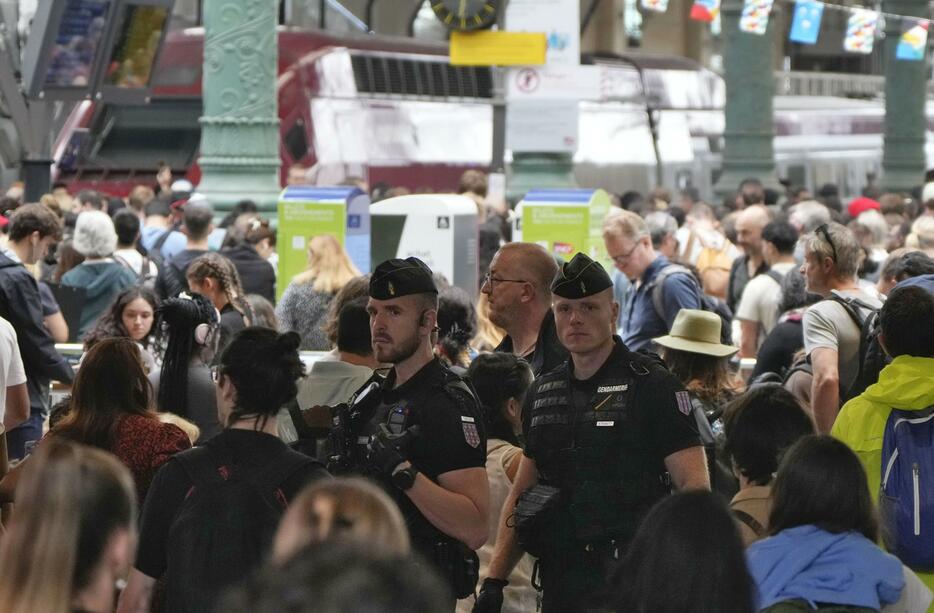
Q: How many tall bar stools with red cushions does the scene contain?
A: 0